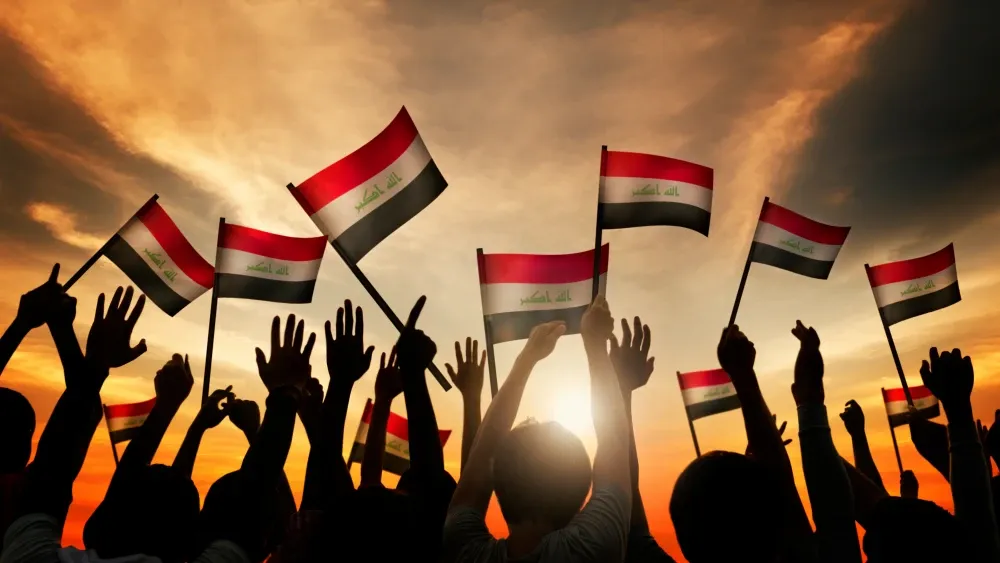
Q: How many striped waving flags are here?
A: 11